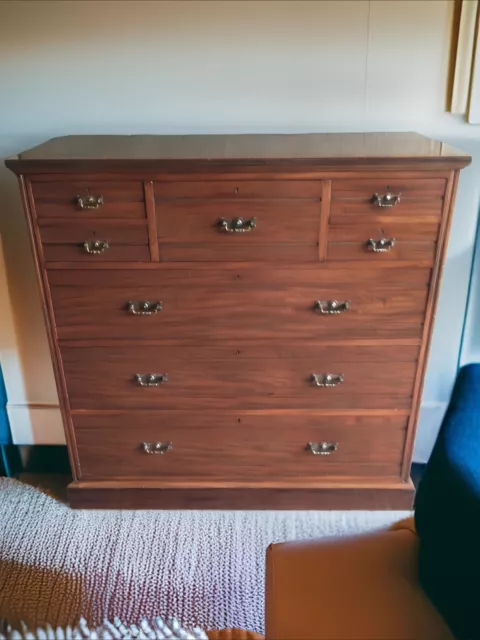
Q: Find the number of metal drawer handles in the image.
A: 11